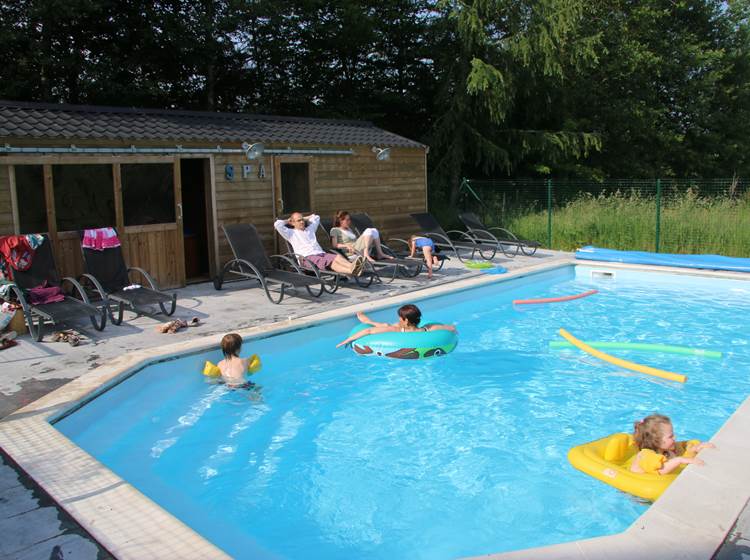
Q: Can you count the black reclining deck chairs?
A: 8